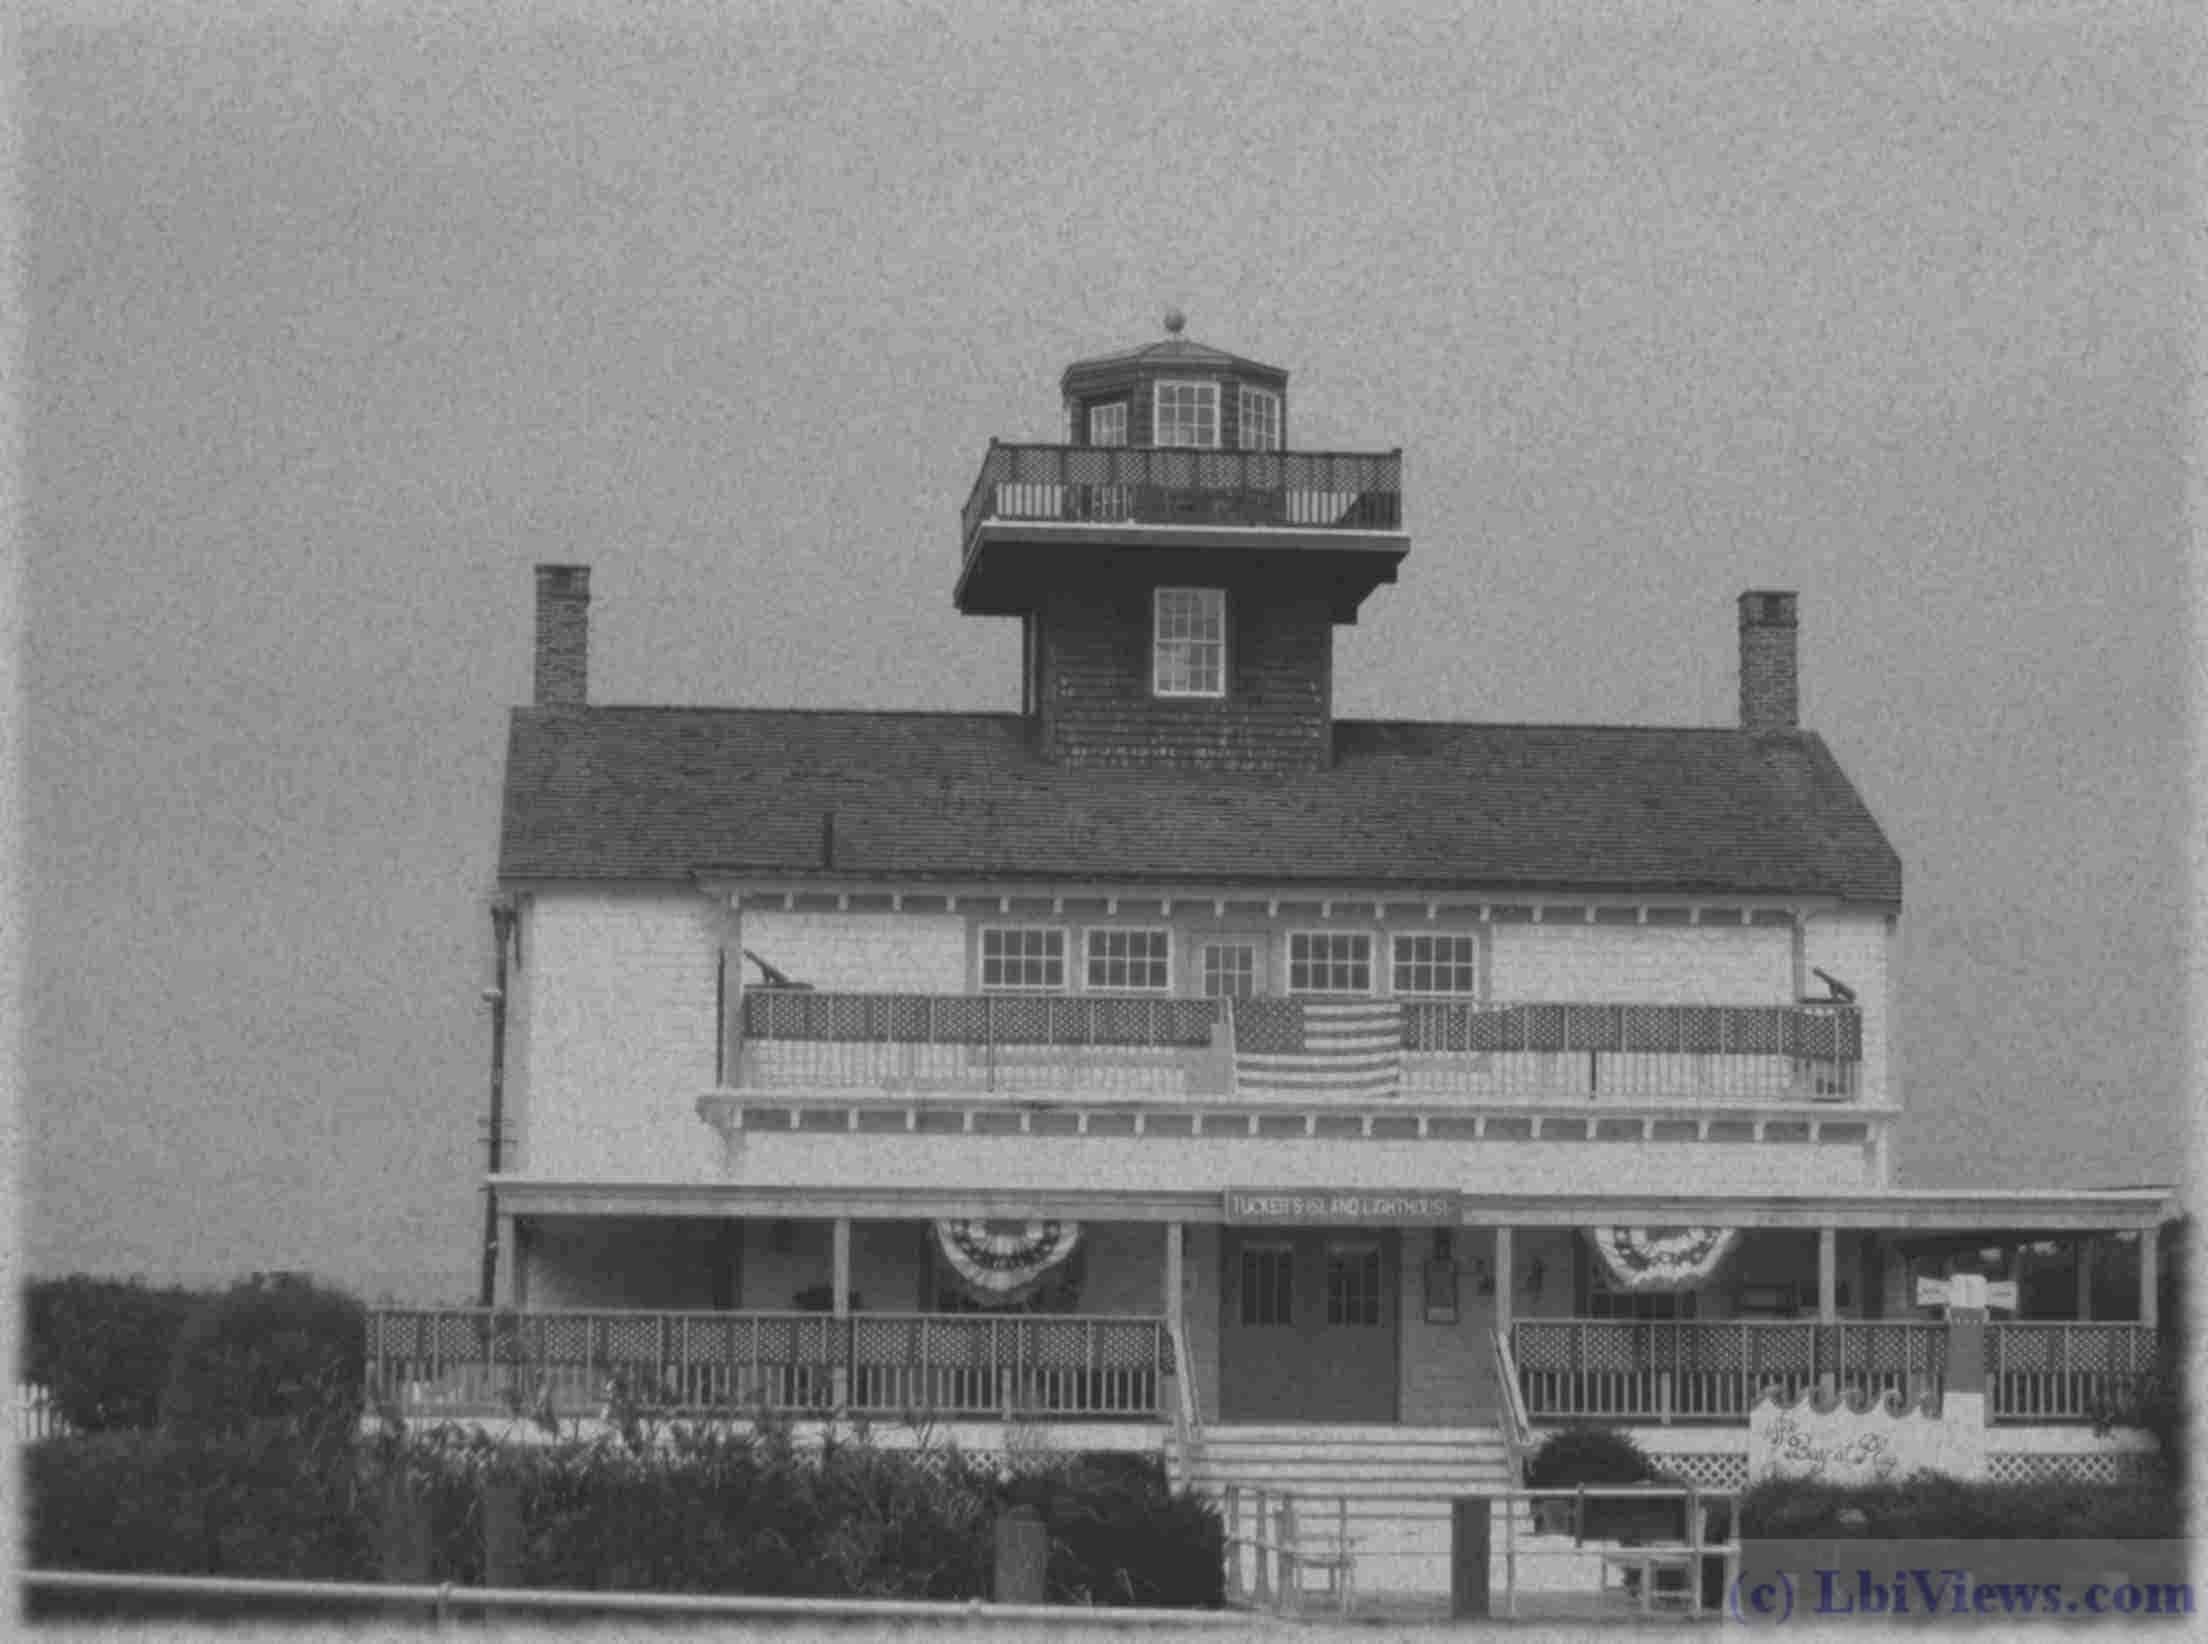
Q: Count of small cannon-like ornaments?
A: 2